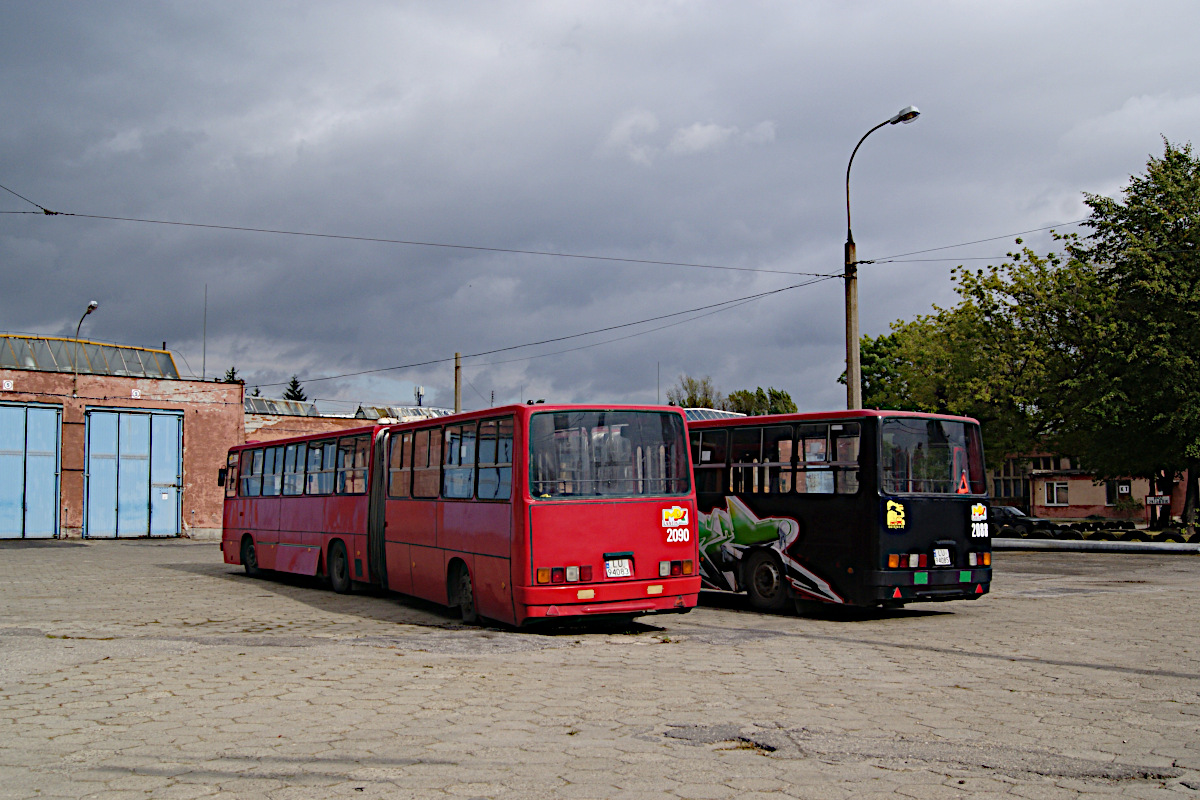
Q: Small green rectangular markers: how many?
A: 2